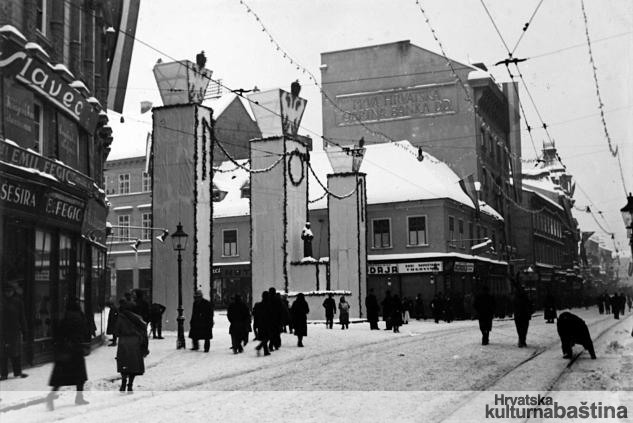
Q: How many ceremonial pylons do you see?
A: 3